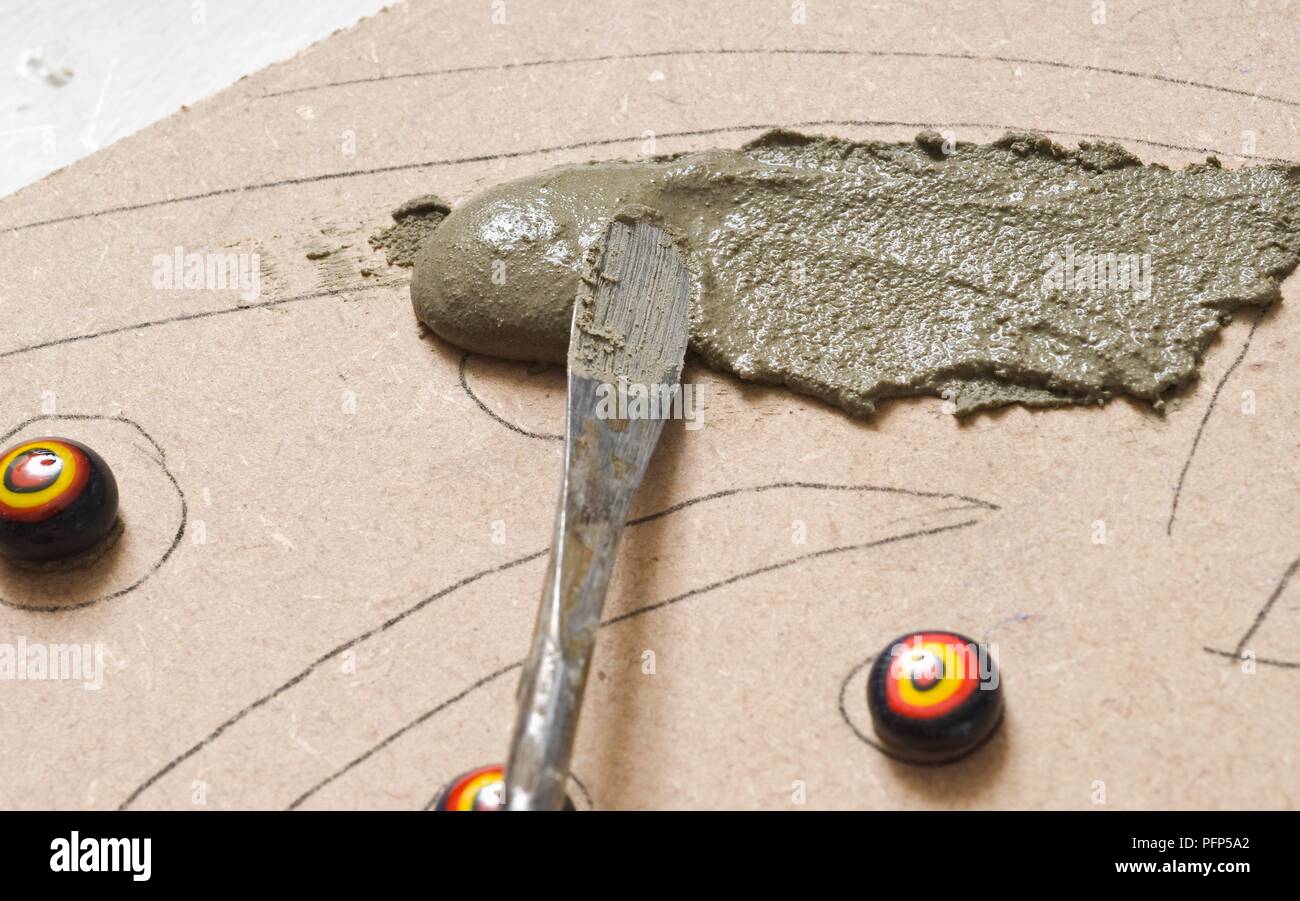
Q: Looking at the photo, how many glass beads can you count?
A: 3